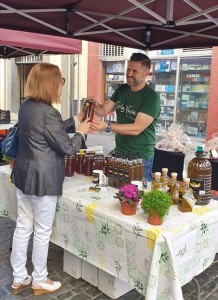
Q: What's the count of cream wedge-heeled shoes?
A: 2